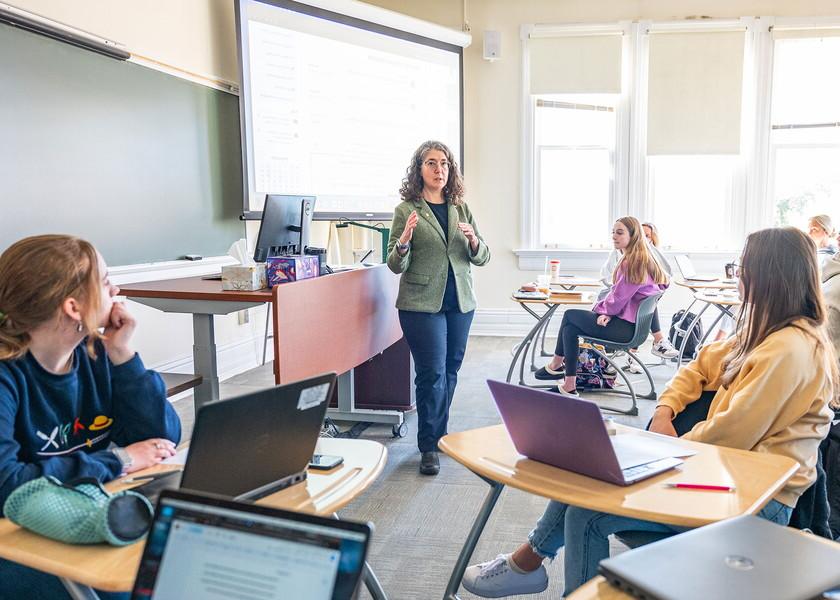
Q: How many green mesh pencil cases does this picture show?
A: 1